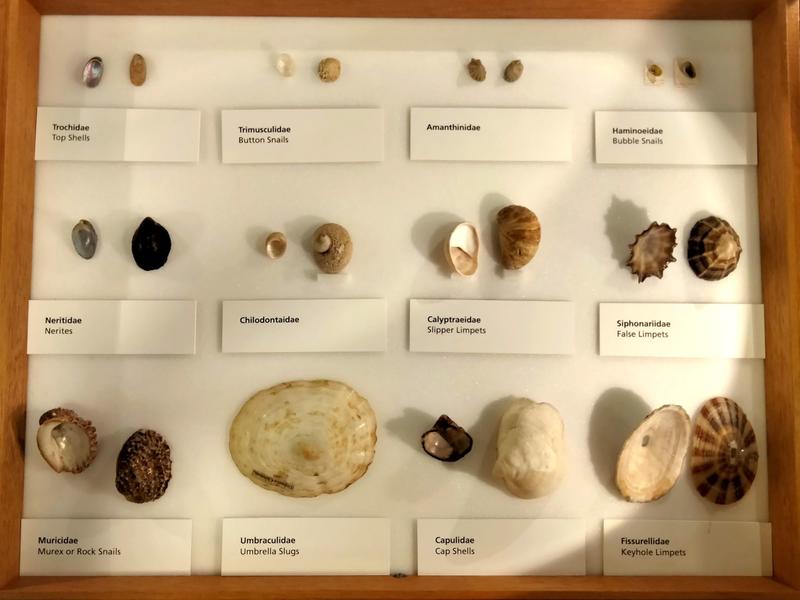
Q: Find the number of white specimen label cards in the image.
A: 12